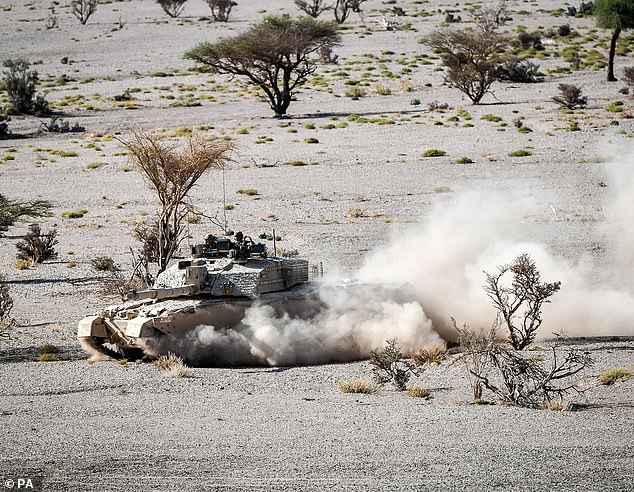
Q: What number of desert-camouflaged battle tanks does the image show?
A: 1